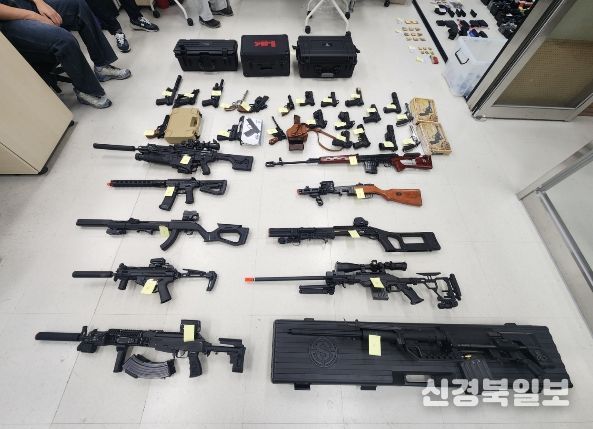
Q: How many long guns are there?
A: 10